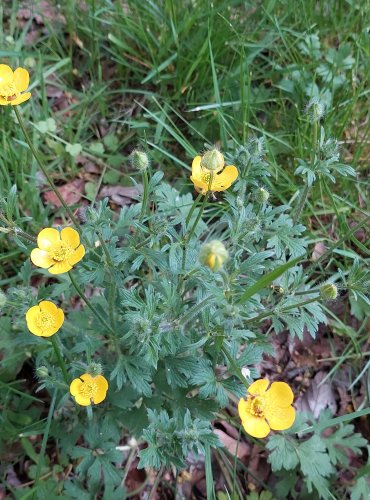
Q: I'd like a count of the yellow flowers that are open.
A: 6